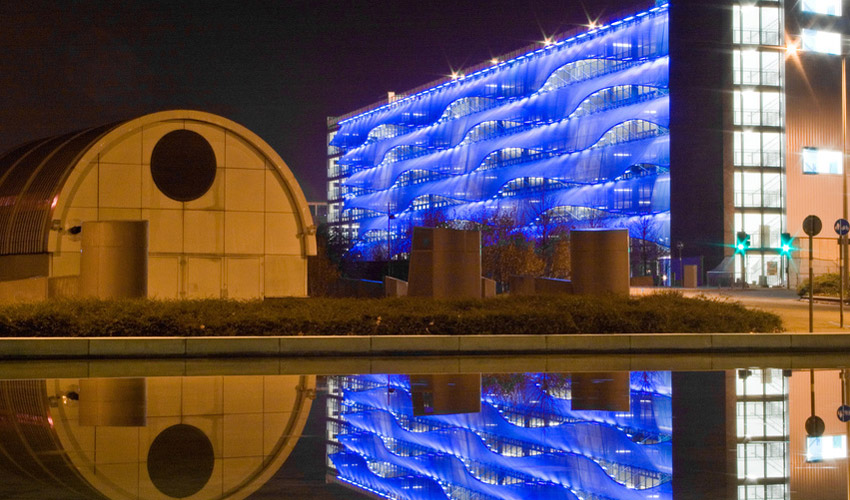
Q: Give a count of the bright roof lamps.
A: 4